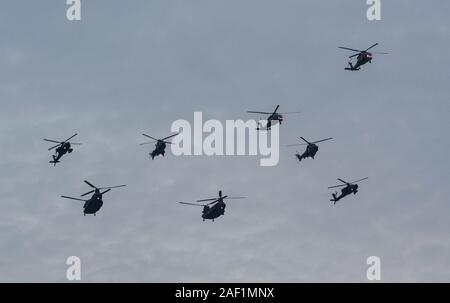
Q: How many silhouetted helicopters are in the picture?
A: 8